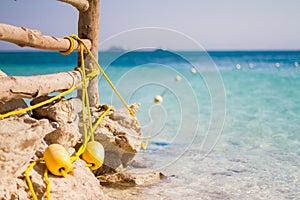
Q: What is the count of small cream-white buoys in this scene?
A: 7